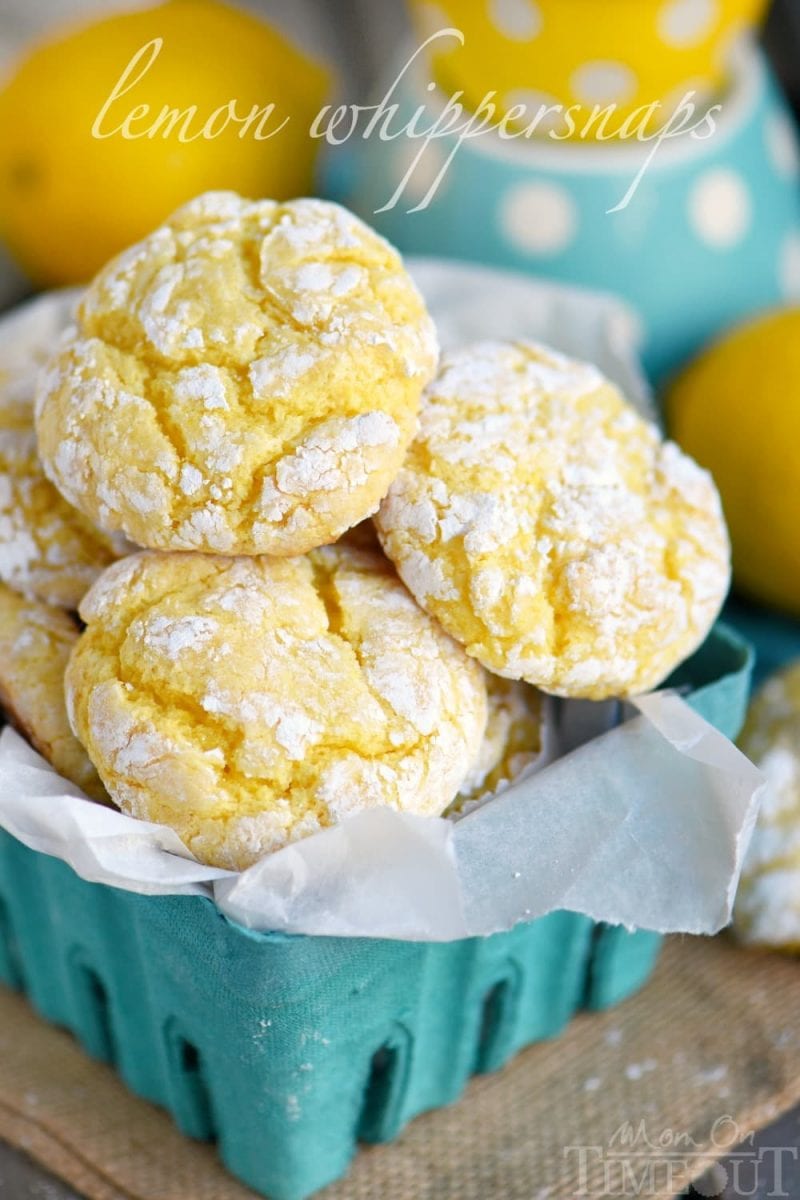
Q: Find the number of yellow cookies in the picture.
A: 7